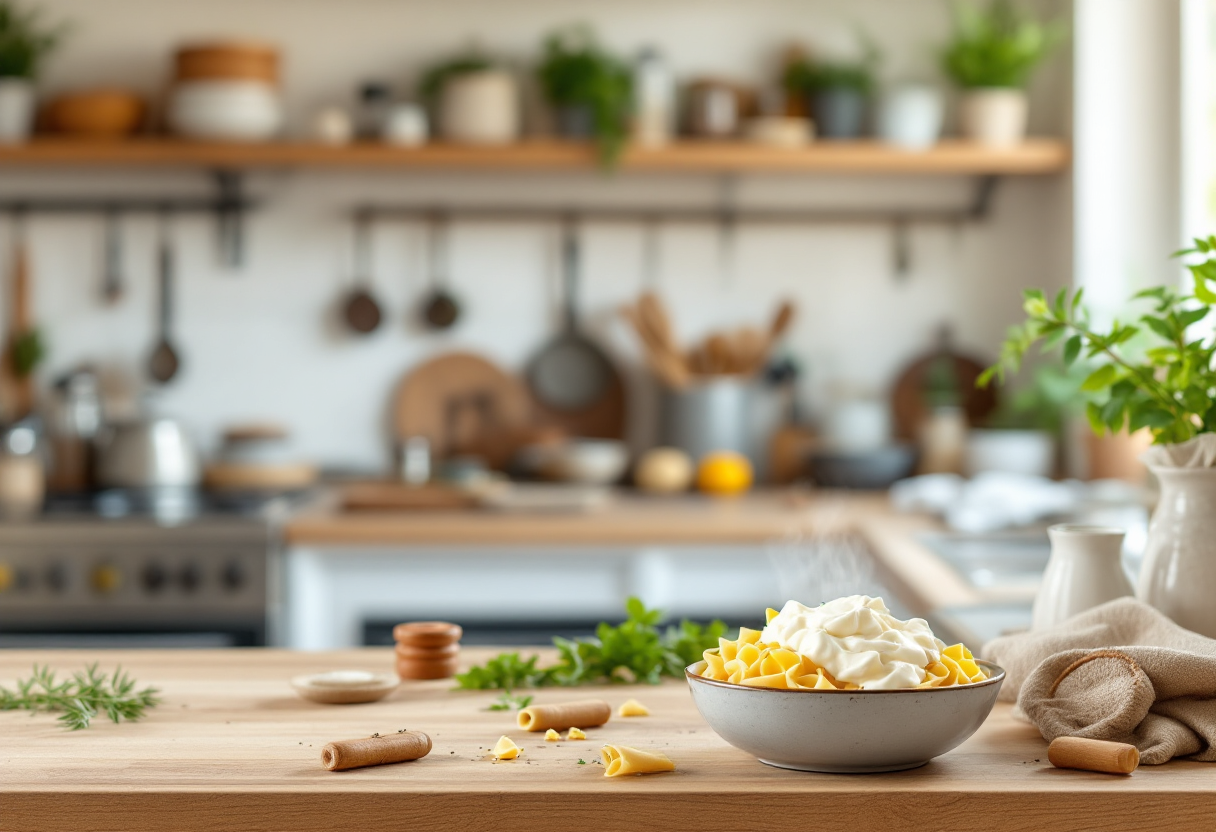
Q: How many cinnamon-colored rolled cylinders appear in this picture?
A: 3